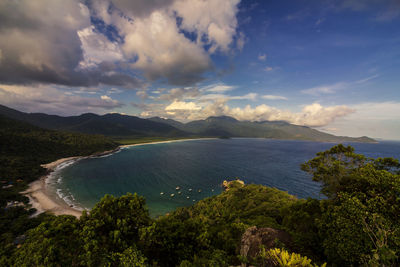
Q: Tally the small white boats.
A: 9